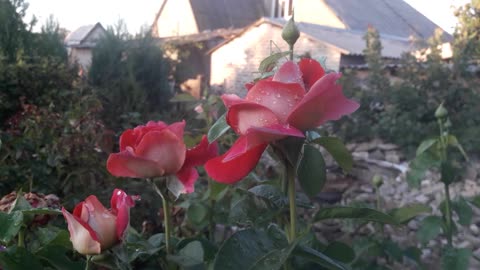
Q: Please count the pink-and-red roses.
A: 3